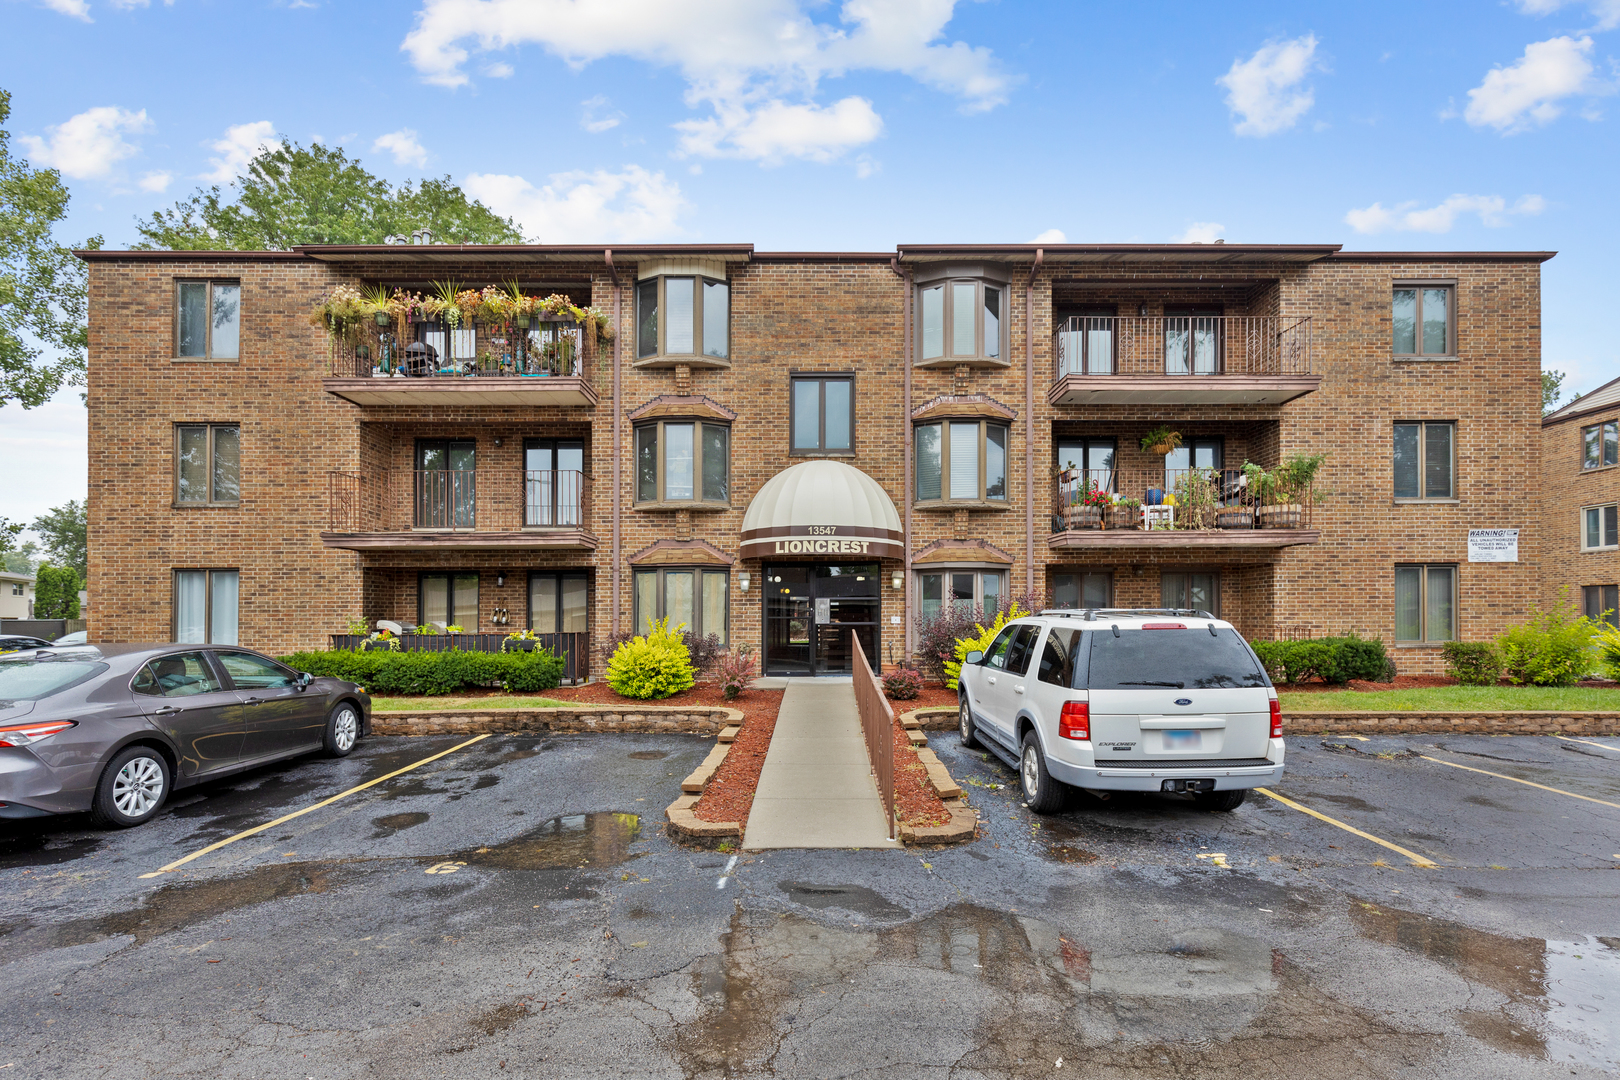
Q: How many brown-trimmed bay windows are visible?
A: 6